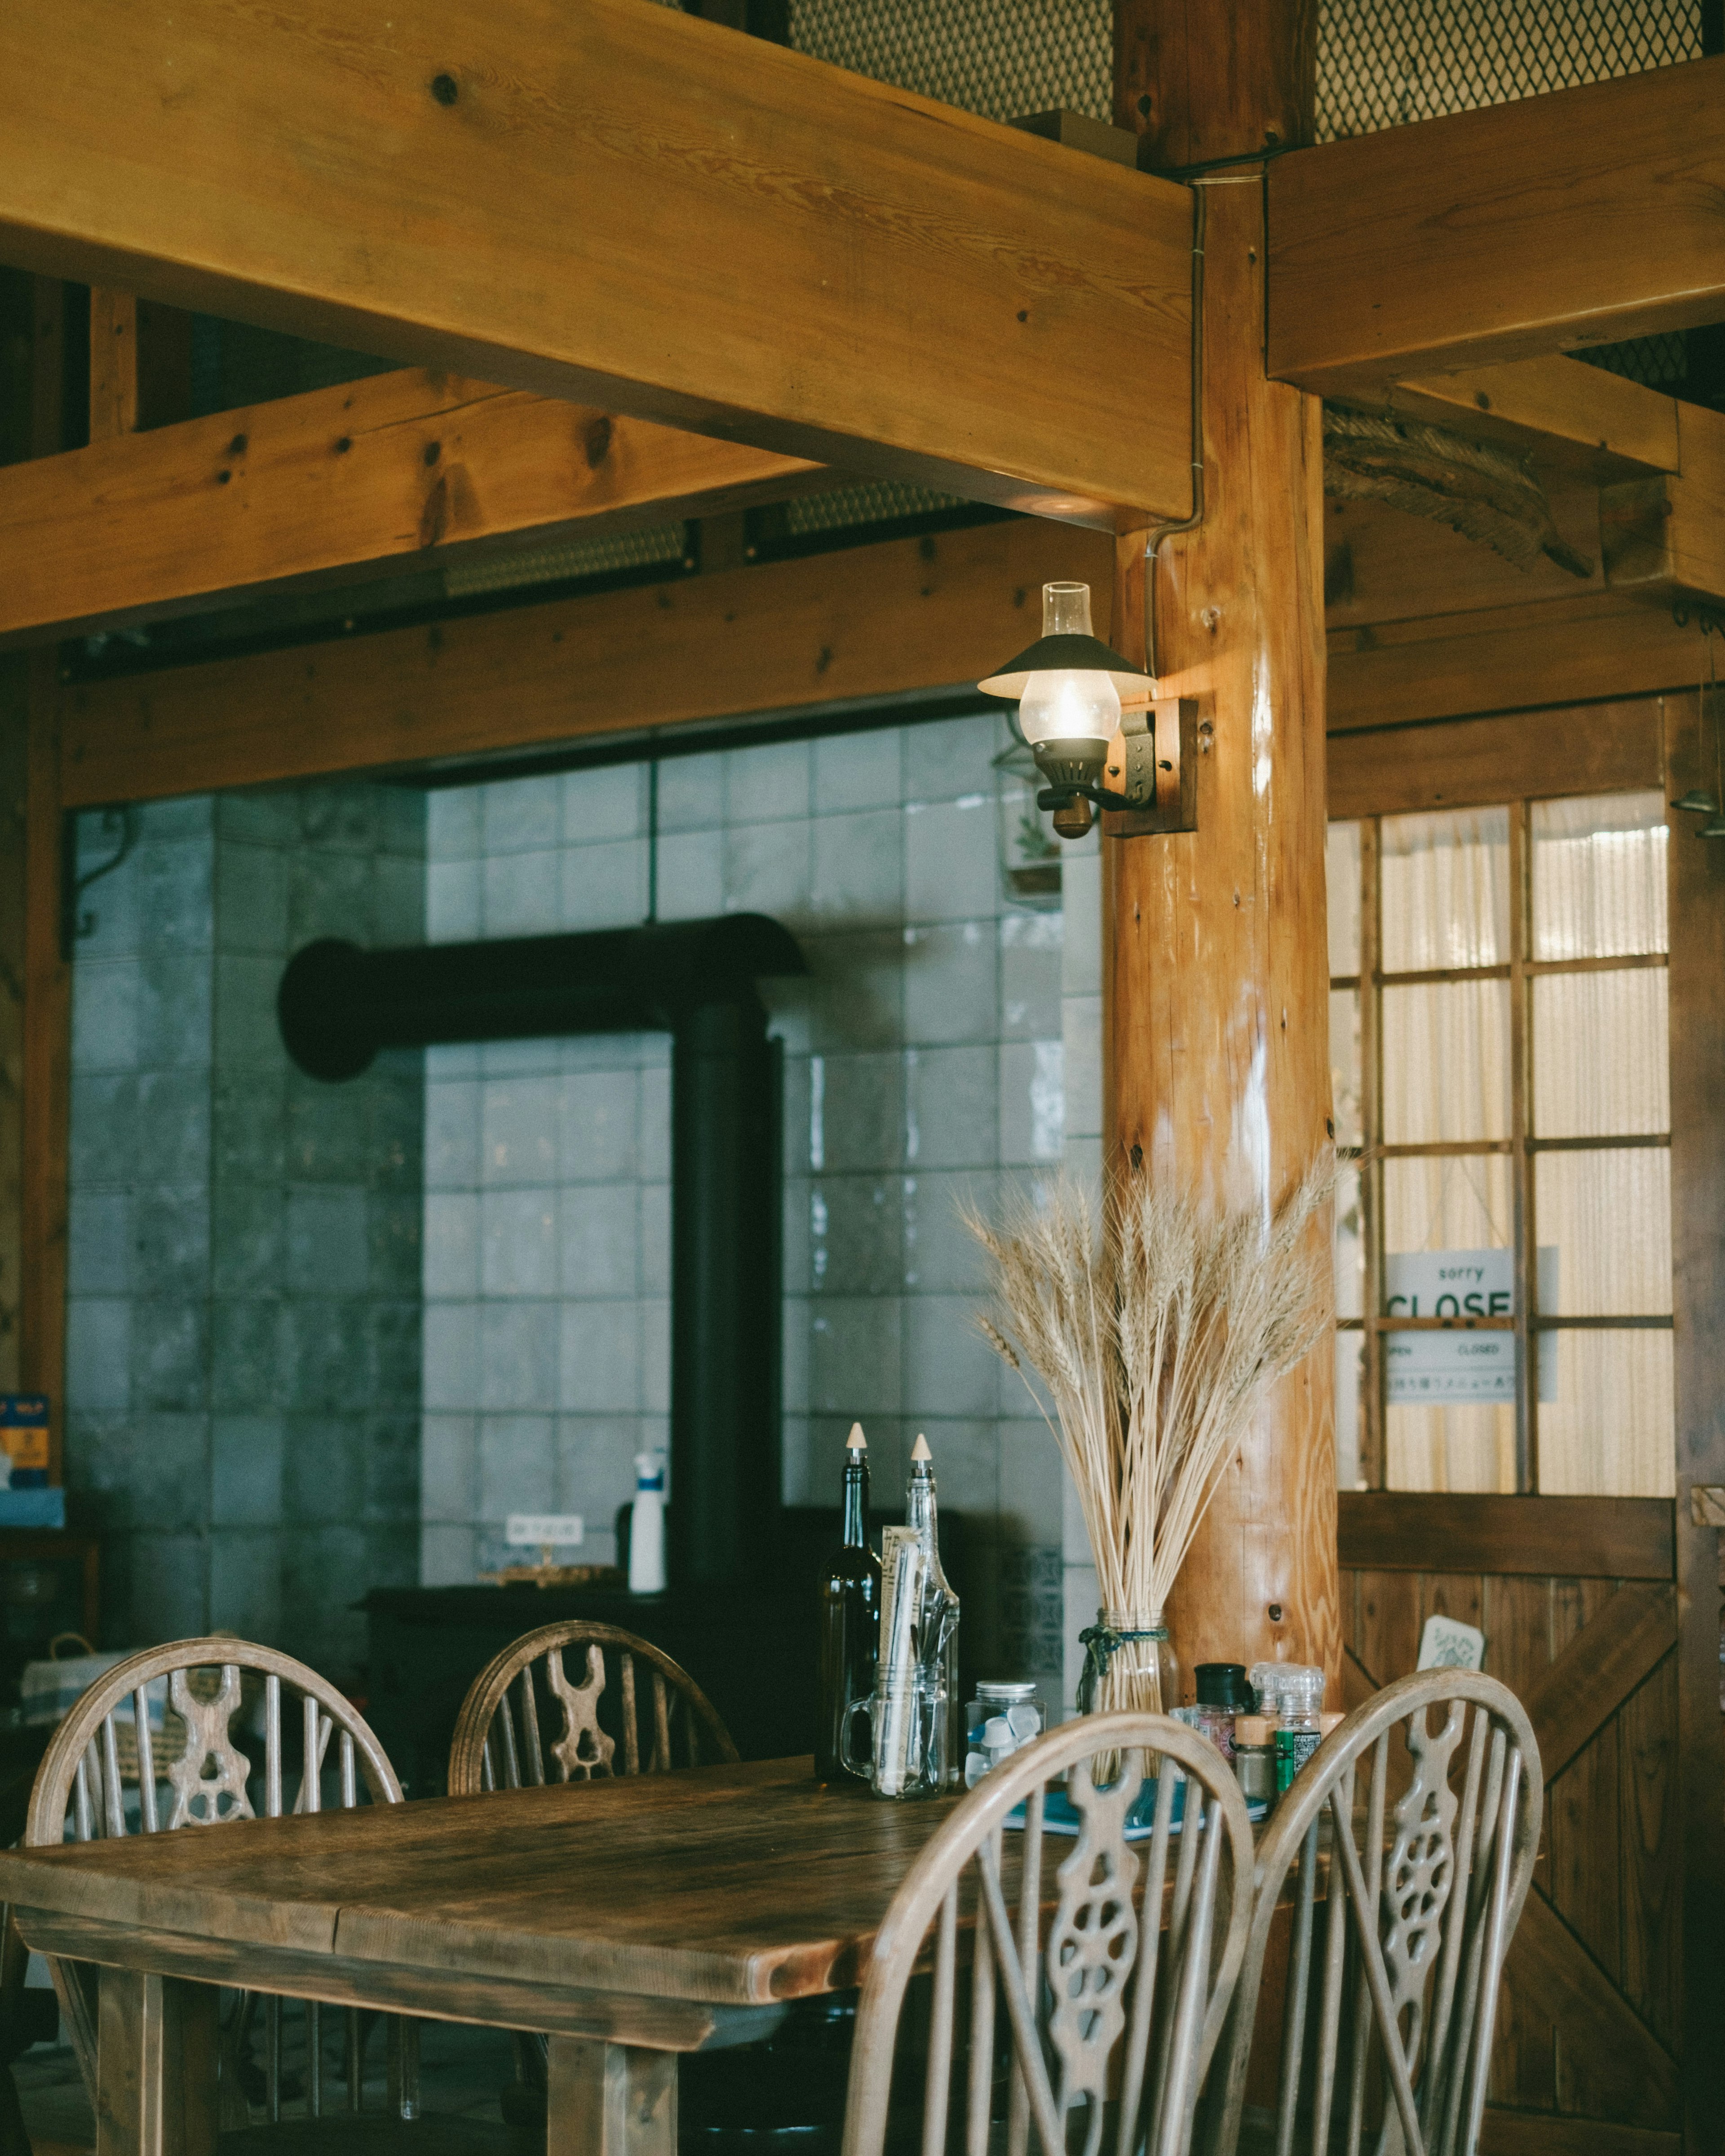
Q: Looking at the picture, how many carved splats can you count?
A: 4